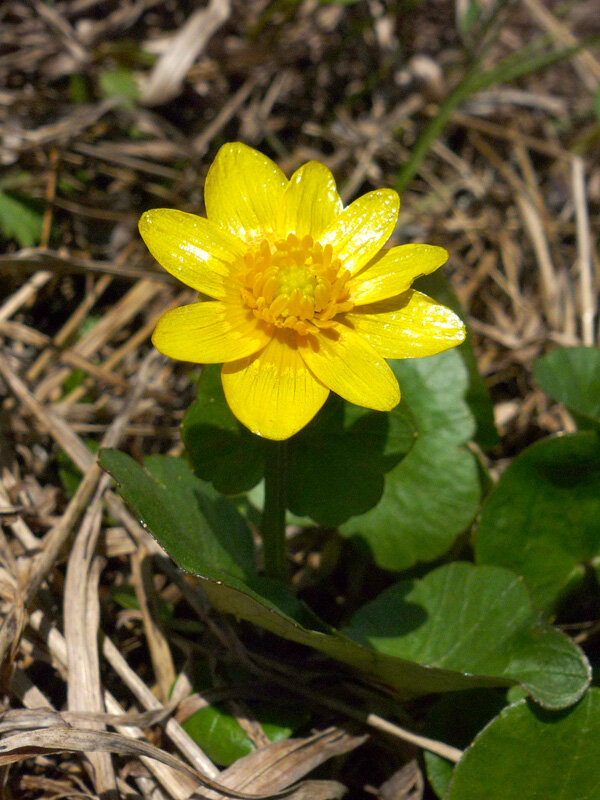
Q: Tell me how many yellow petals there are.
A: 9